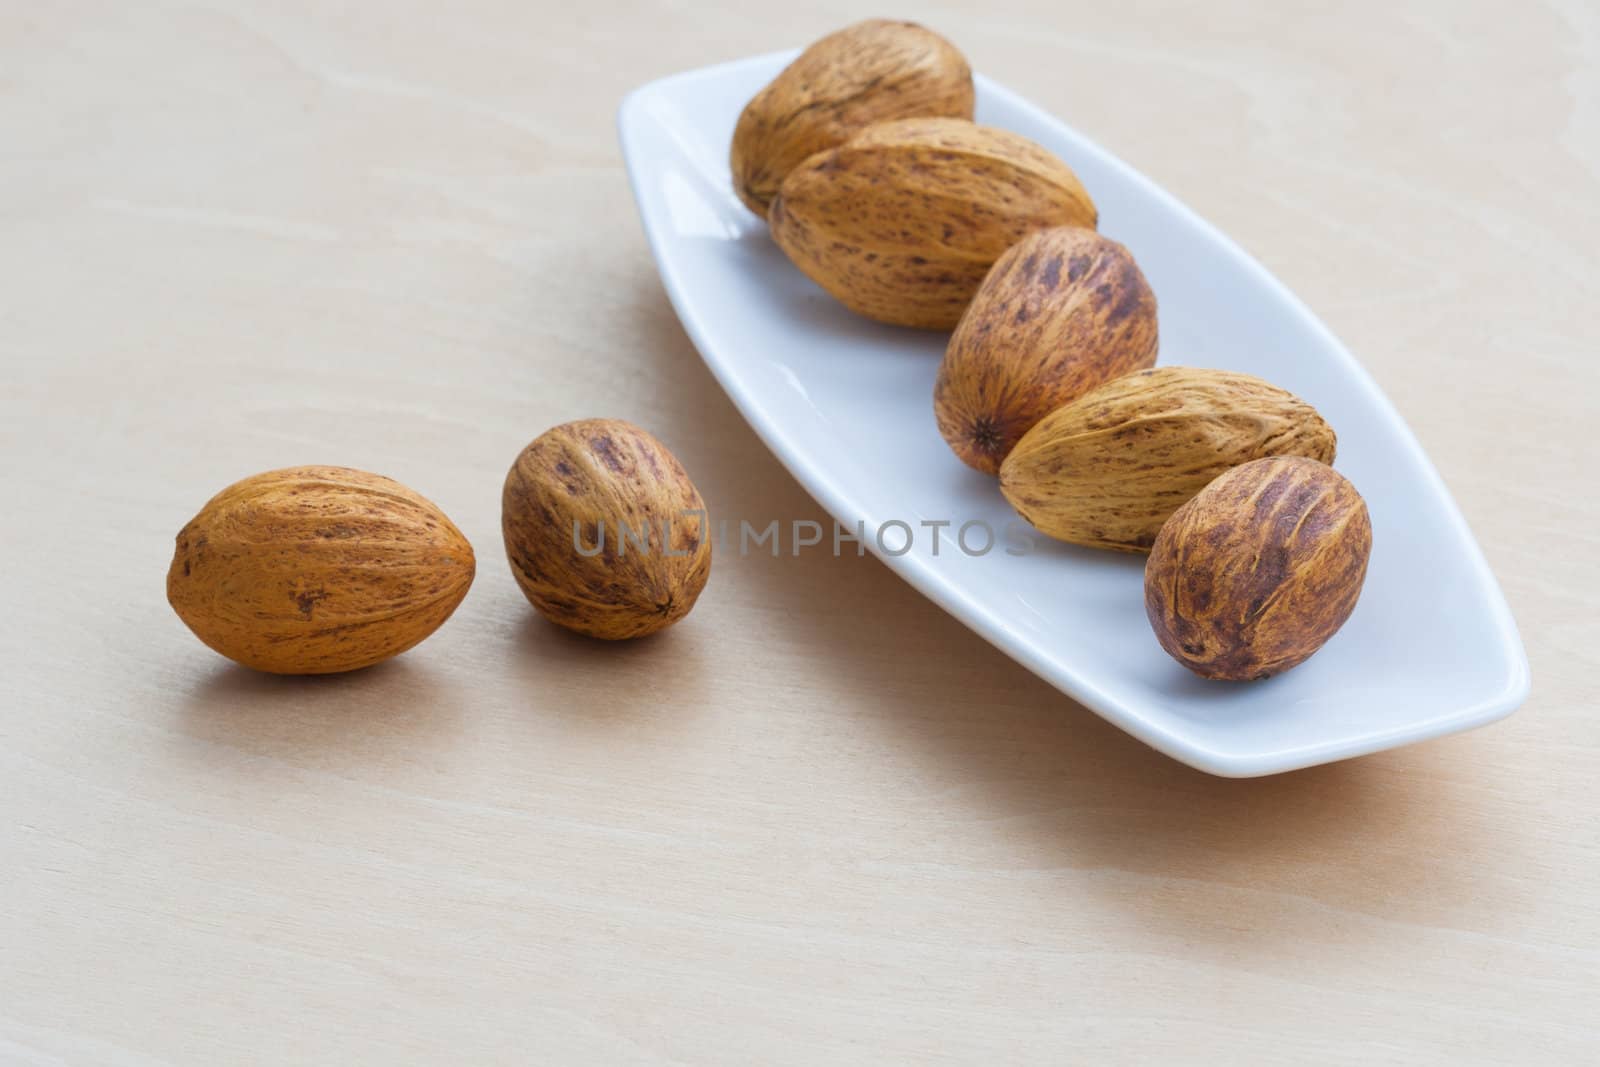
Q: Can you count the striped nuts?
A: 7